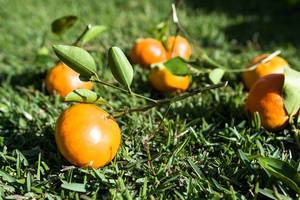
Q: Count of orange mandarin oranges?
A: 7